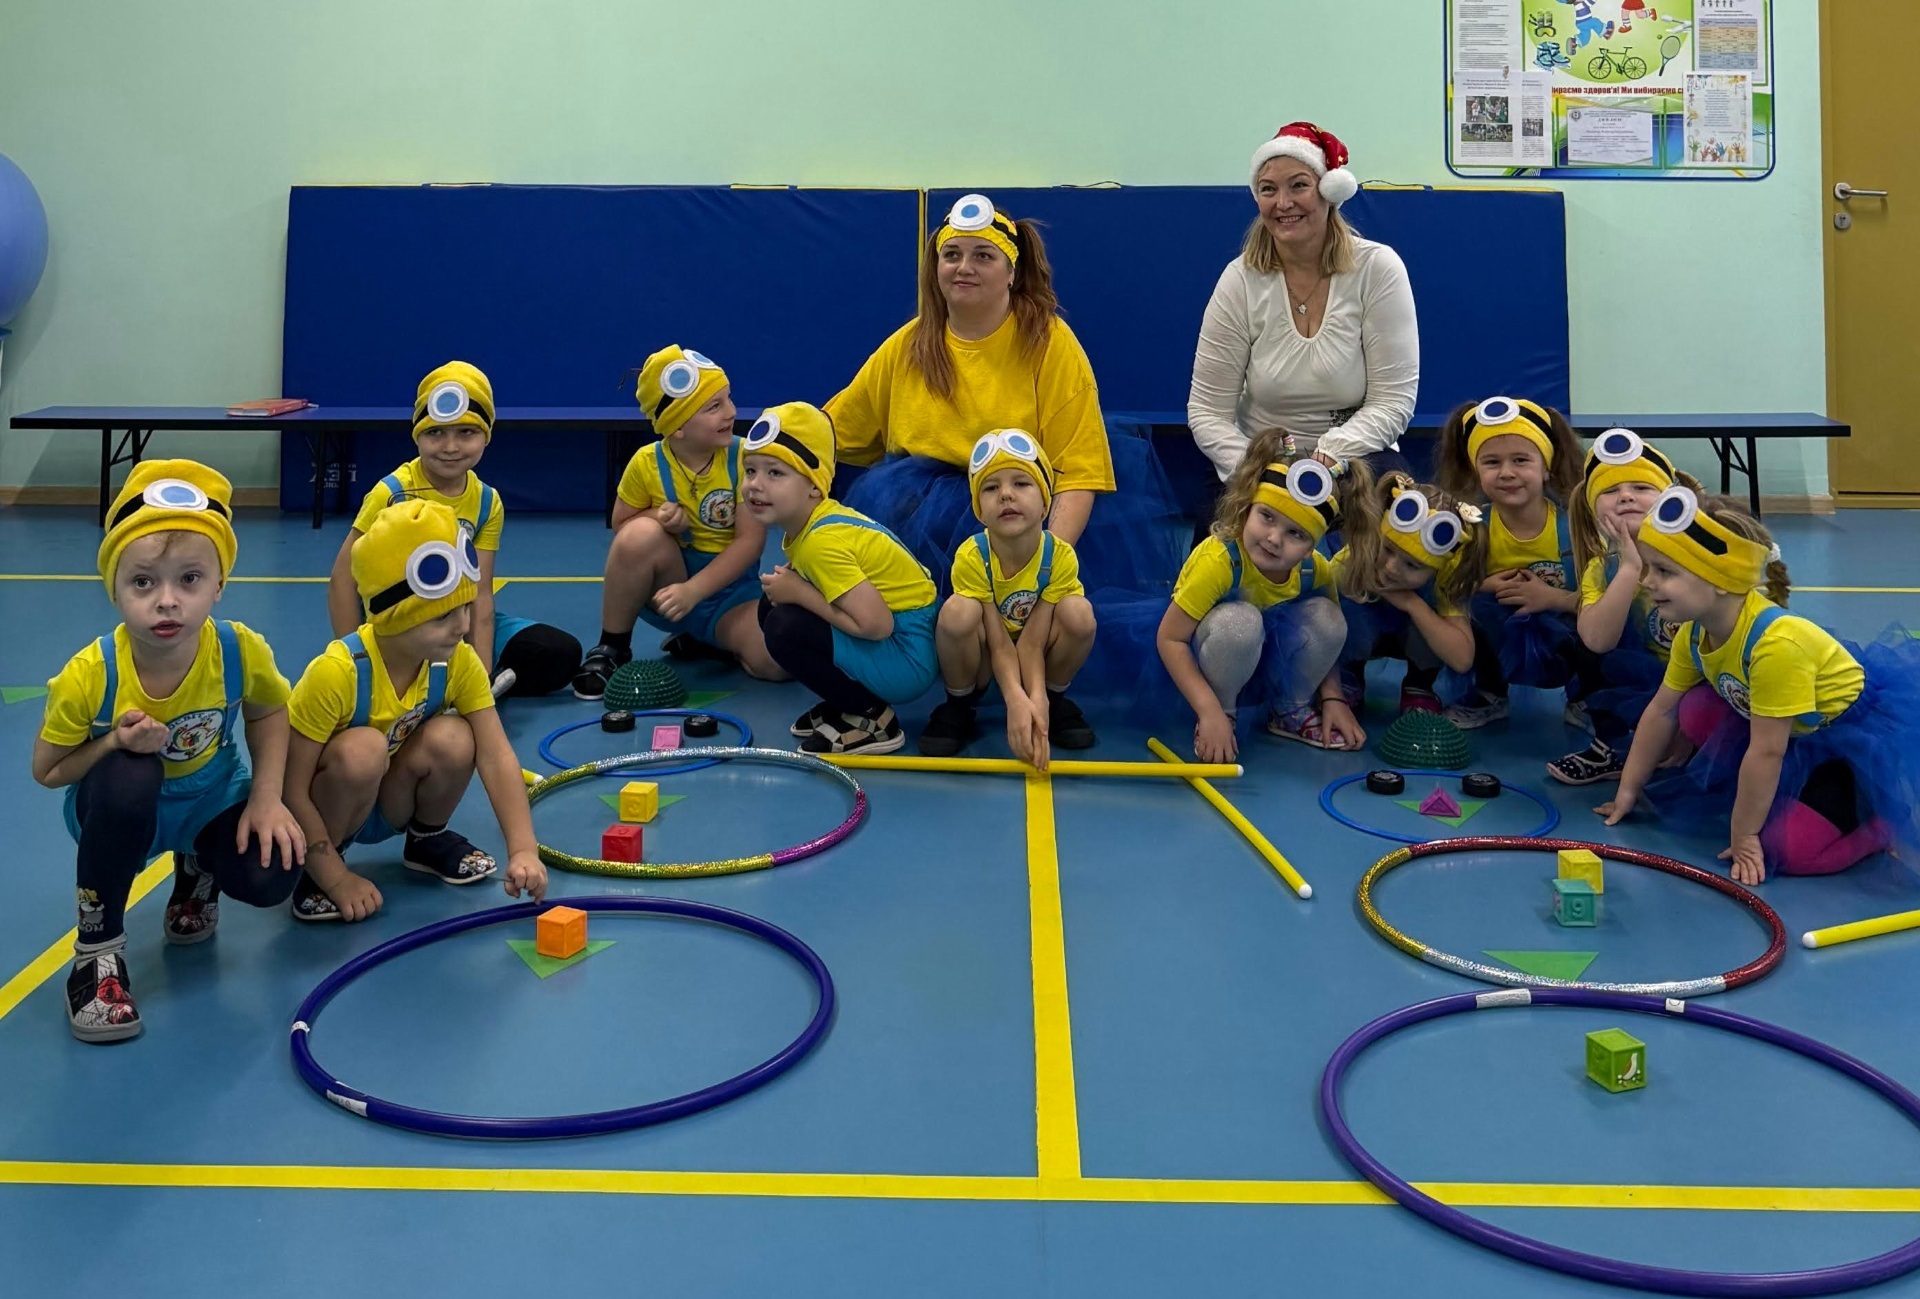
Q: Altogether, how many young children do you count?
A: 11